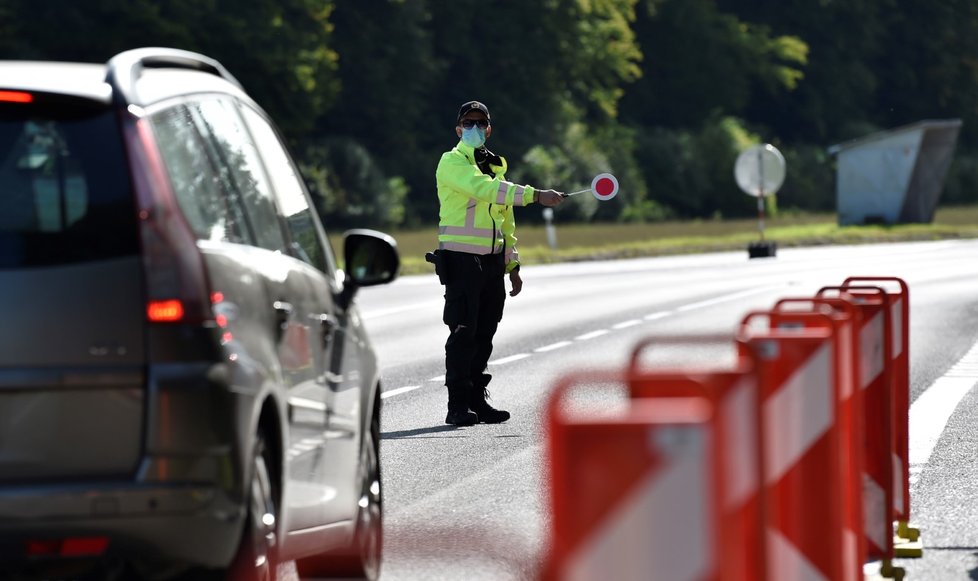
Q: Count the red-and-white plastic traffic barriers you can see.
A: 6